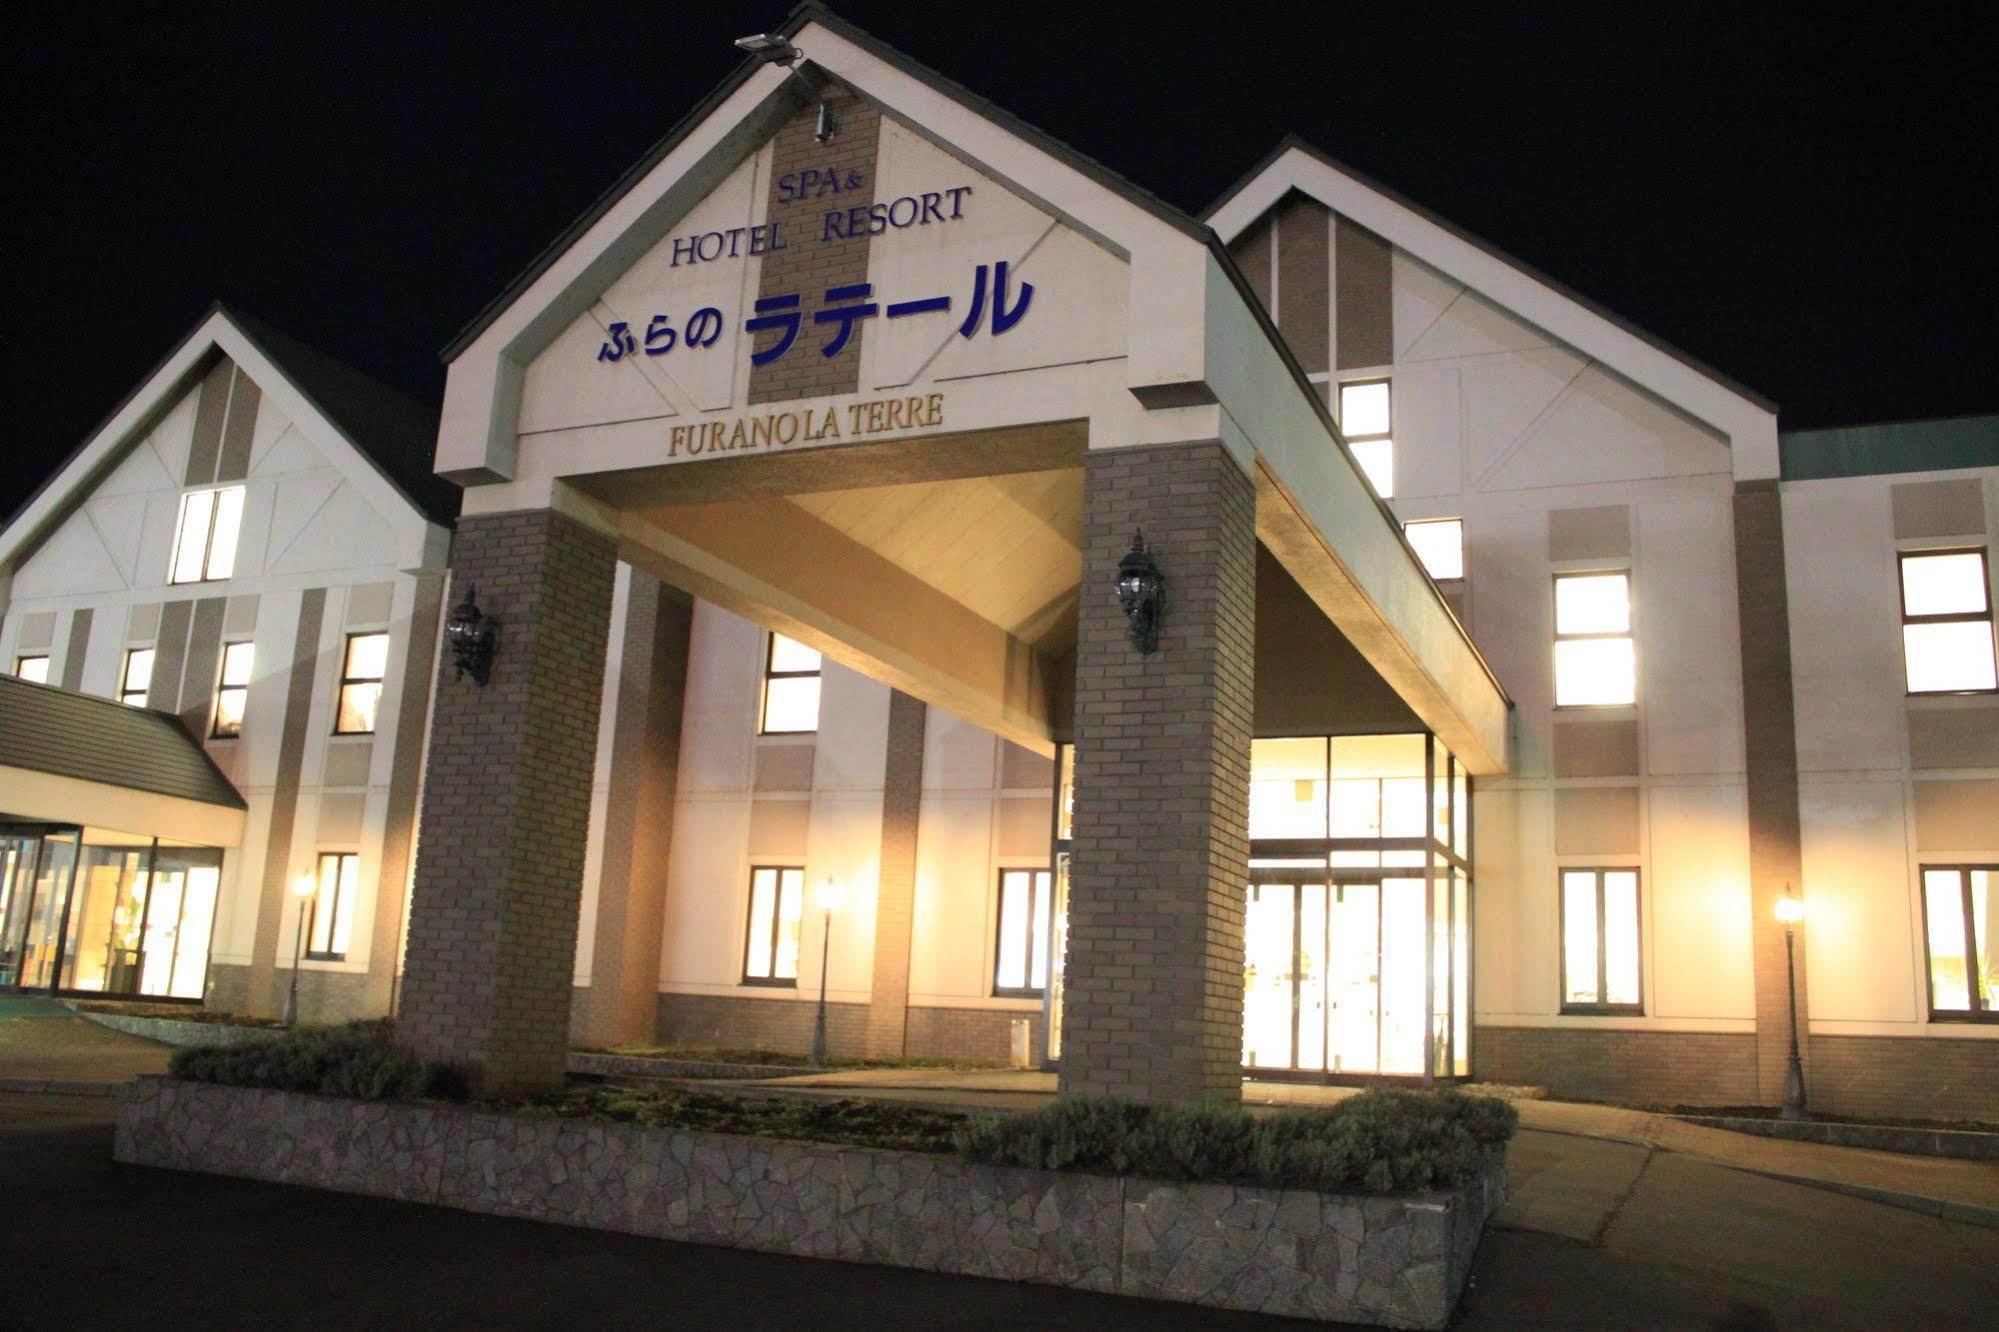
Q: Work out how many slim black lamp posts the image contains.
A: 3